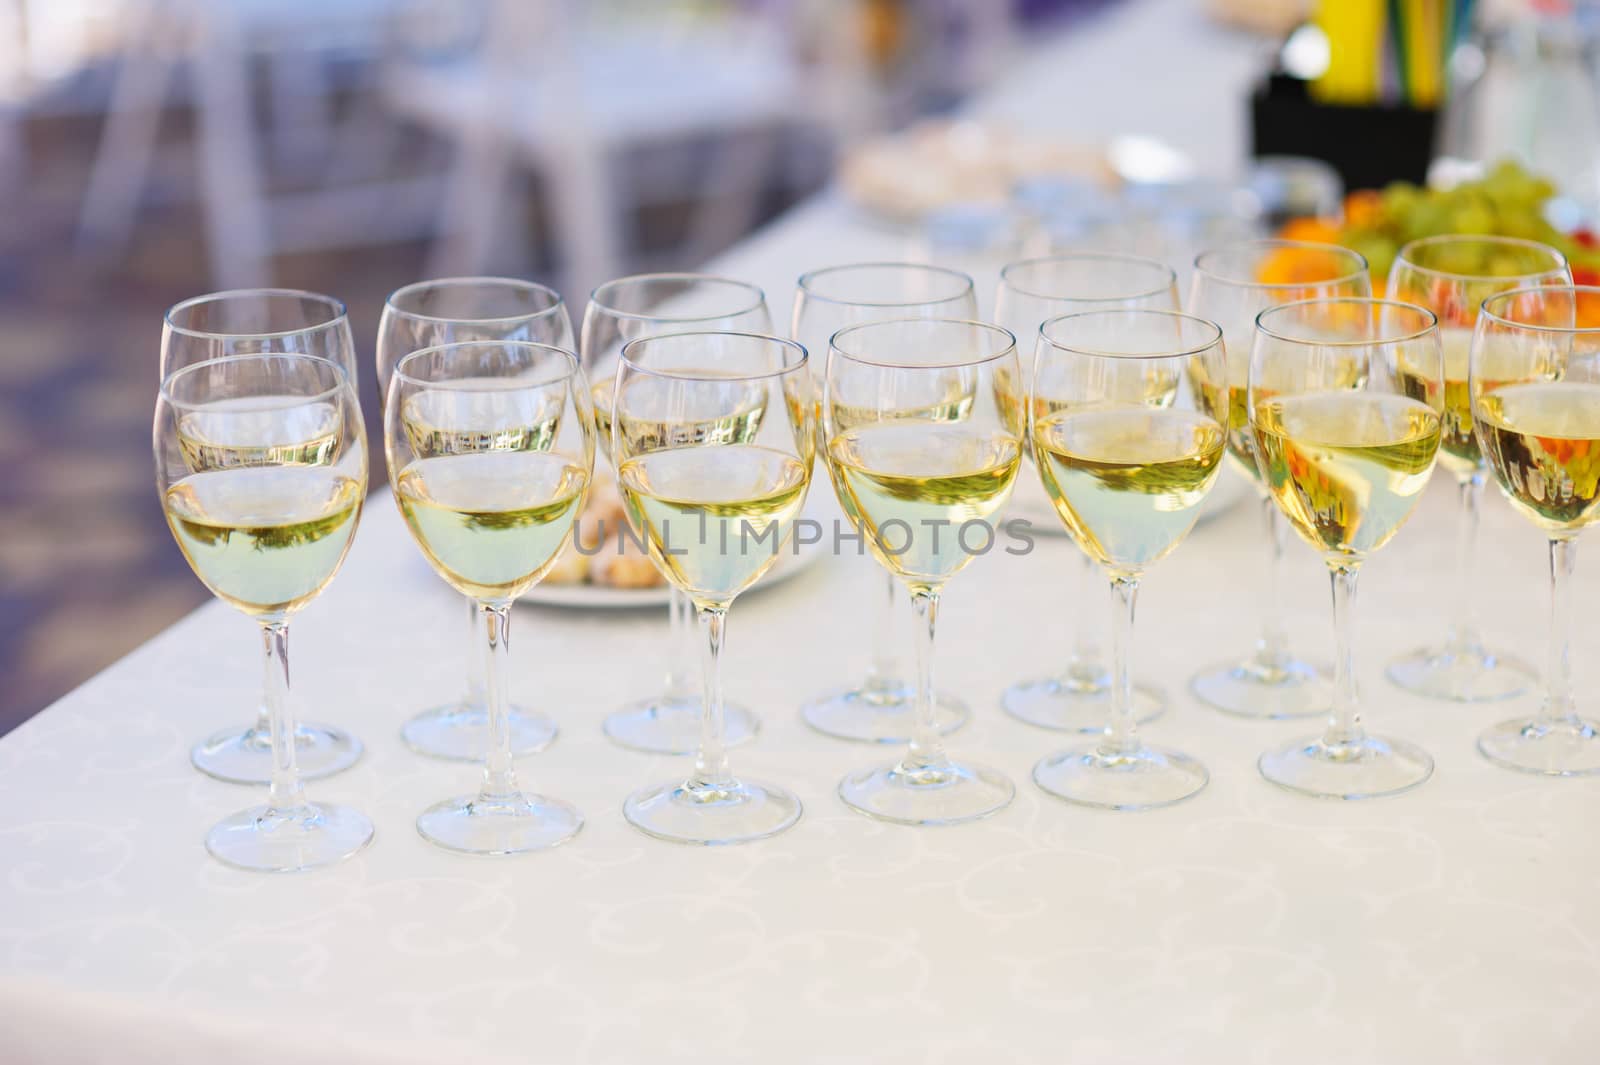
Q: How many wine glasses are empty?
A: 0